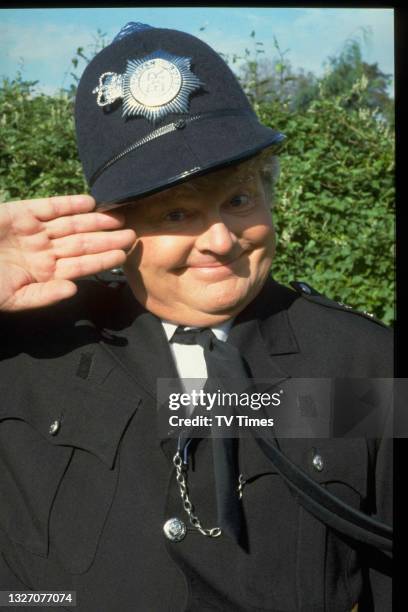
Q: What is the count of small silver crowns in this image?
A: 1